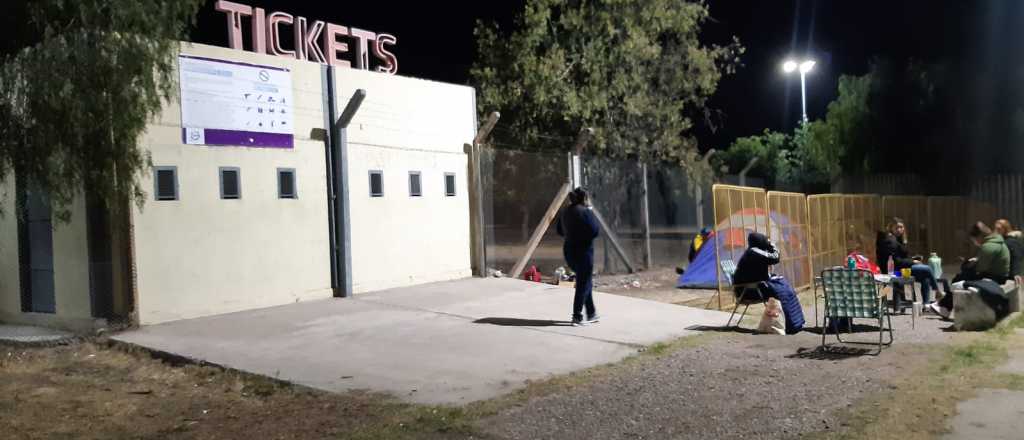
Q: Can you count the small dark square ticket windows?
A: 6